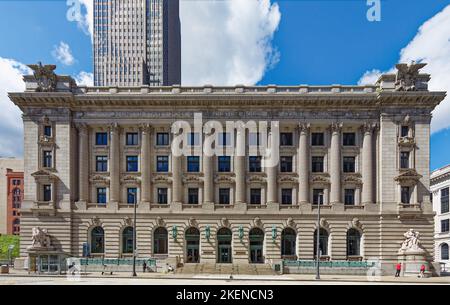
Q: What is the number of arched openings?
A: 9